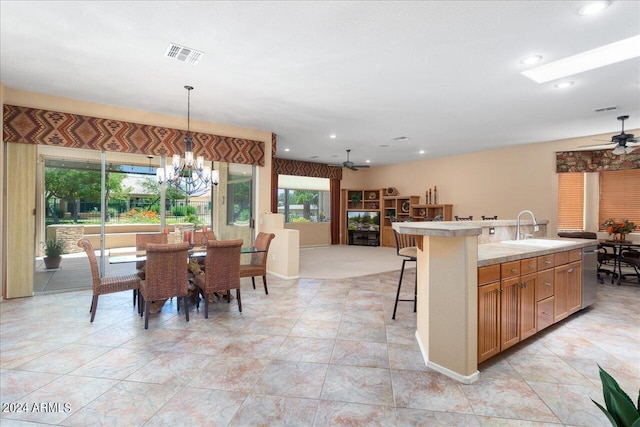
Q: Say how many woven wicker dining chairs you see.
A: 6